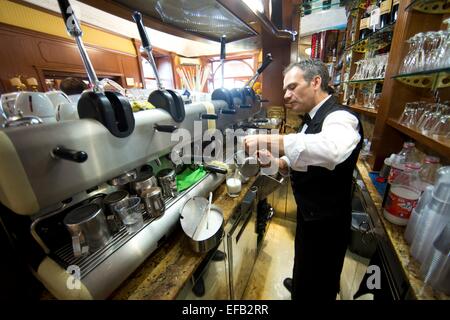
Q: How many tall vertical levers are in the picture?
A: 4